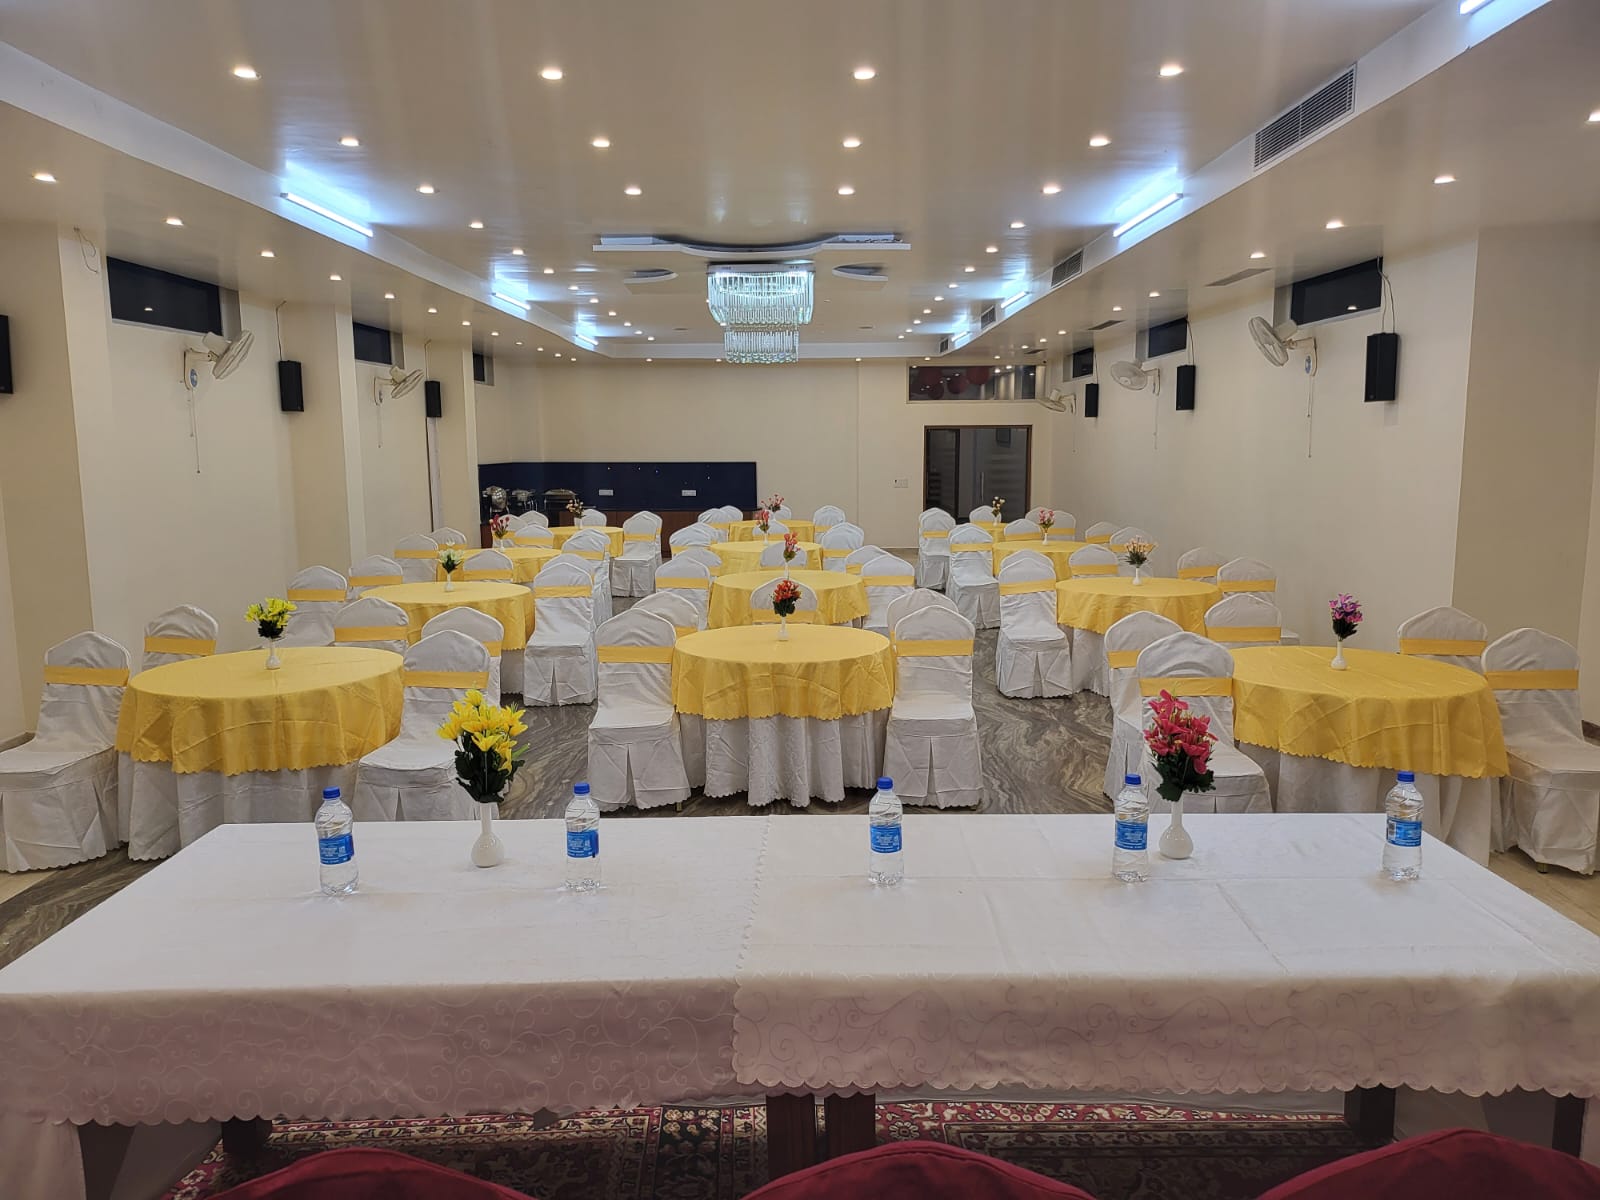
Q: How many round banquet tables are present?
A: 12